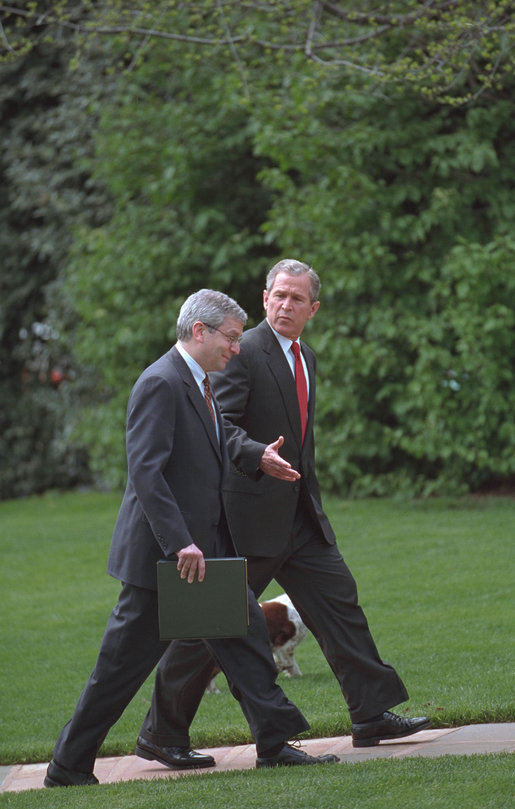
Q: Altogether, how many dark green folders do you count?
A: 1